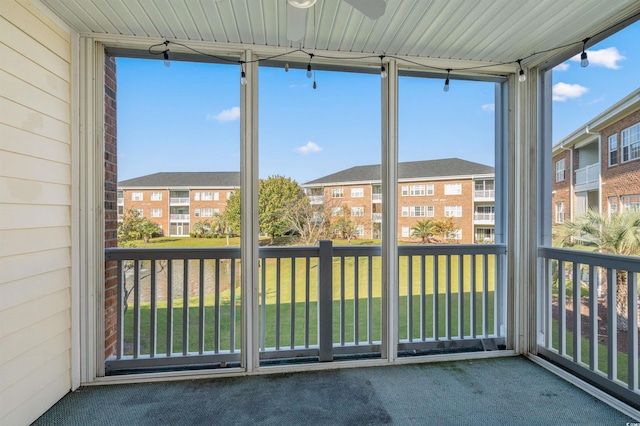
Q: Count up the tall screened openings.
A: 4